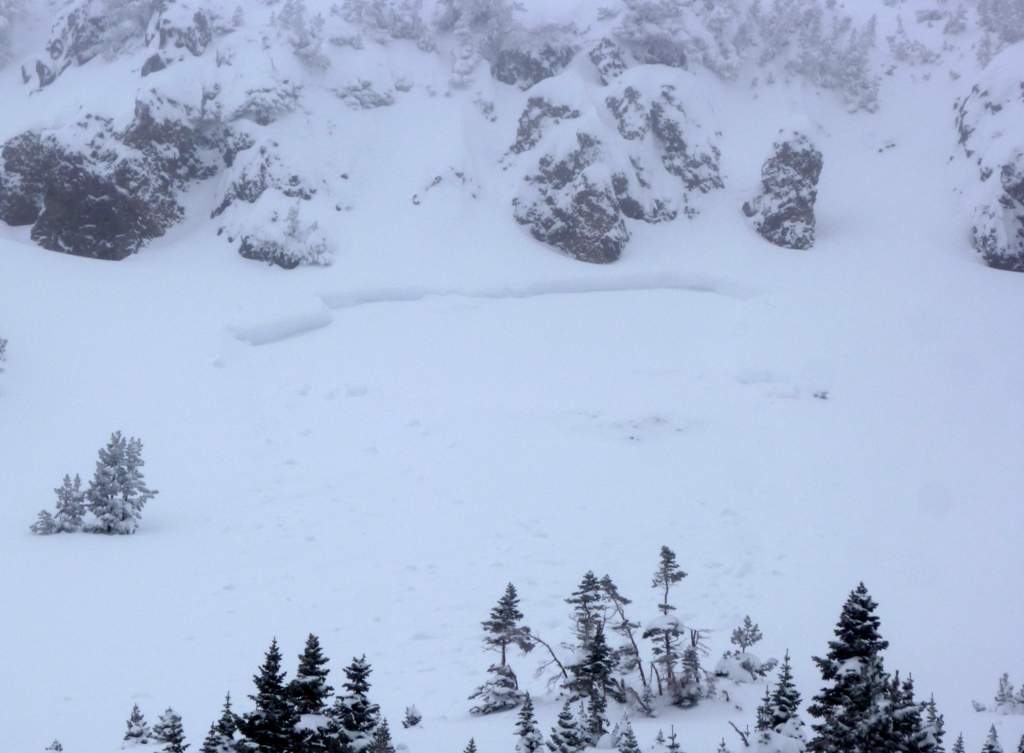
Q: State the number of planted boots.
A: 0